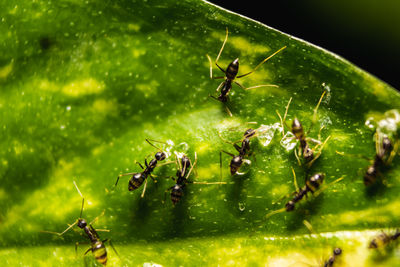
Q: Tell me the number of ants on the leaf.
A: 10